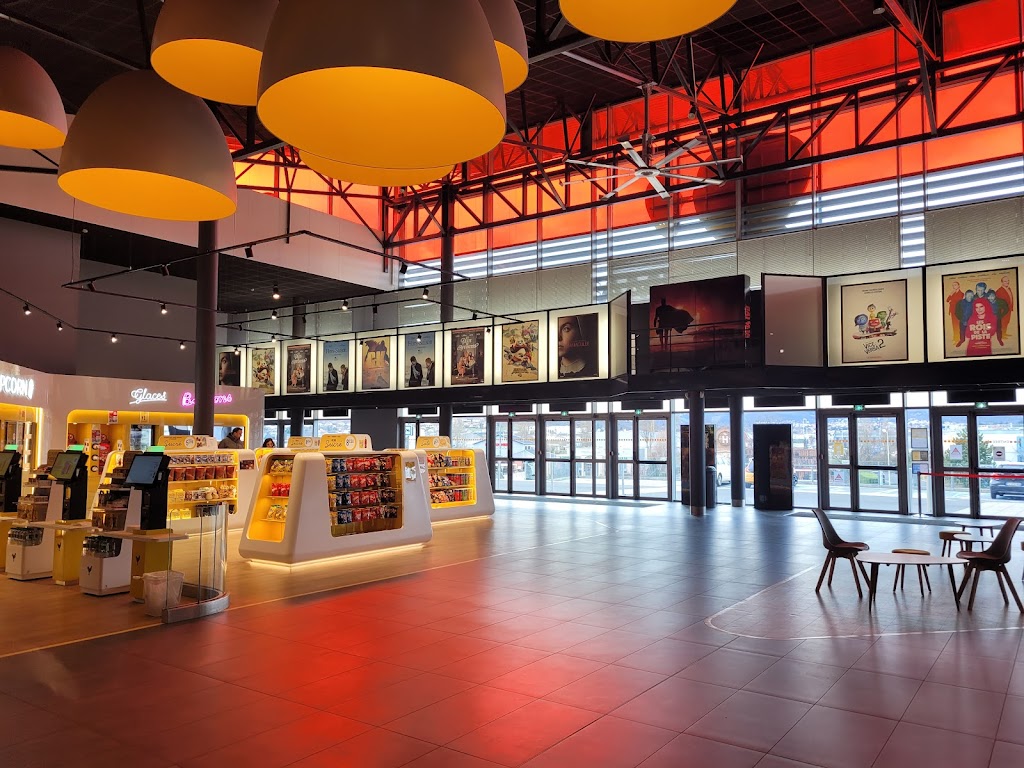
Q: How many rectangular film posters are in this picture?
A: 12